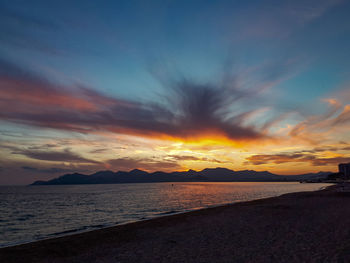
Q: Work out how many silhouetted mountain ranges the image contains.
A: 1